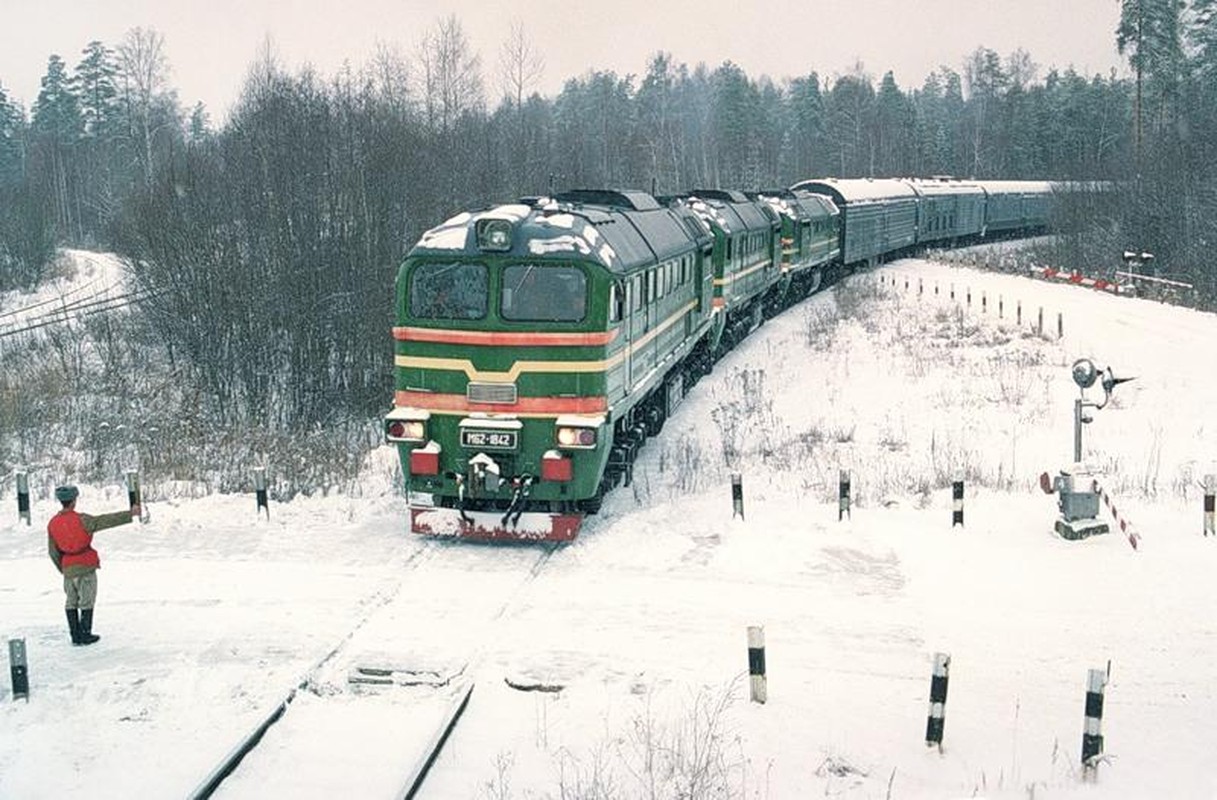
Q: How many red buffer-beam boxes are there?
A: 2